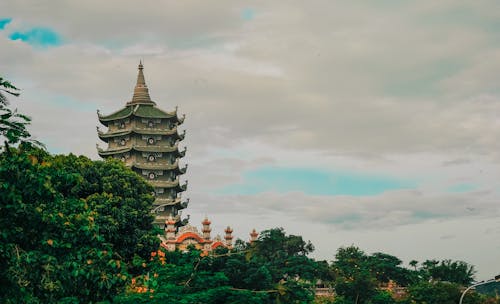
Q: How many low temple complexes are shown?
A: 1